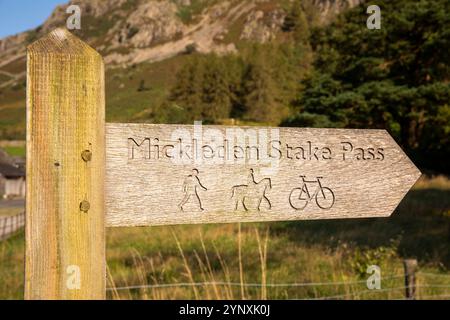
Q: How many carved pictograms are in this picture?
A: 3